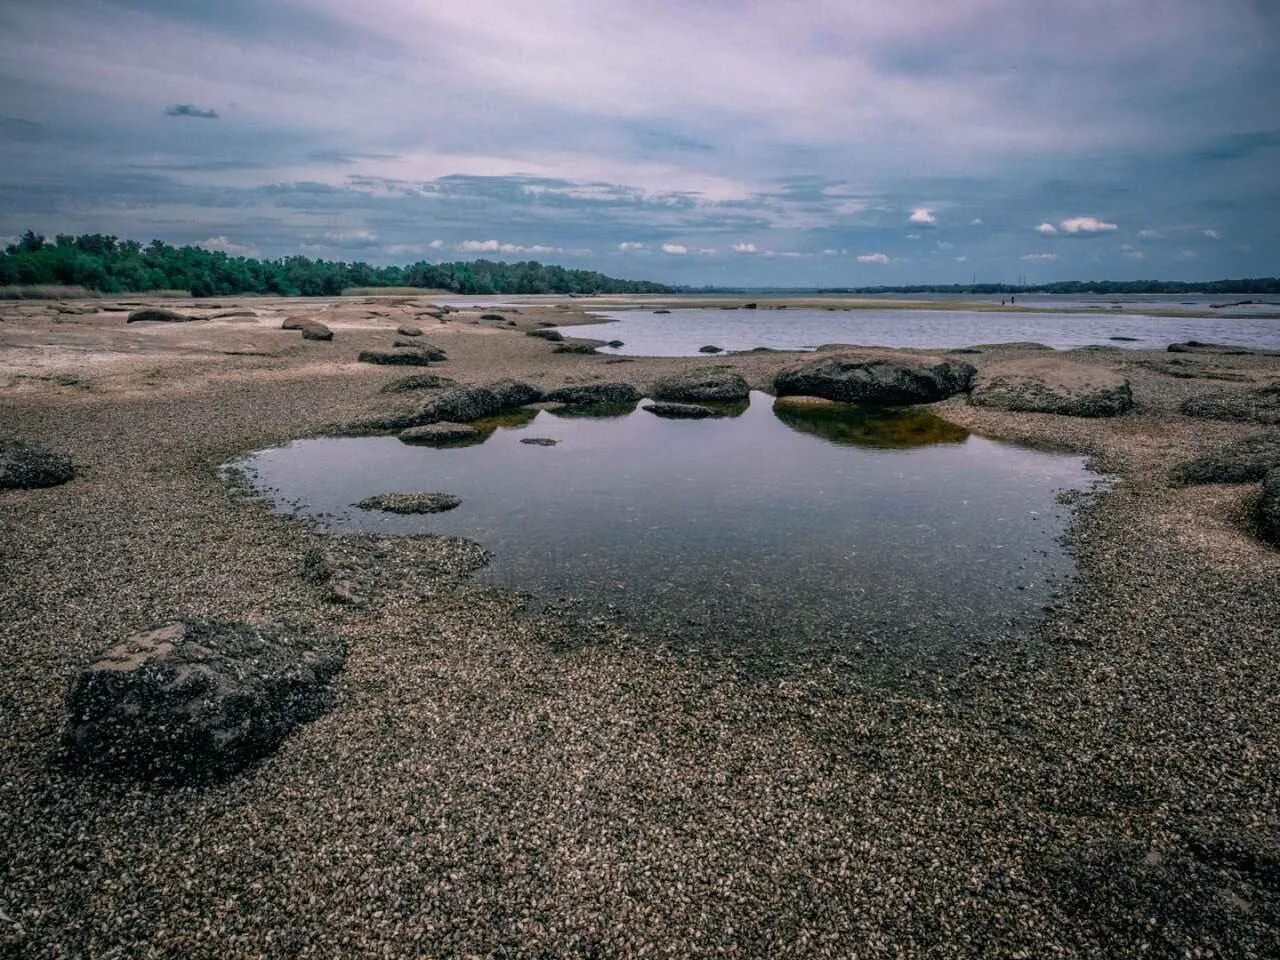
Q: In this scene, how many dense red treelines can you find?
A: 0